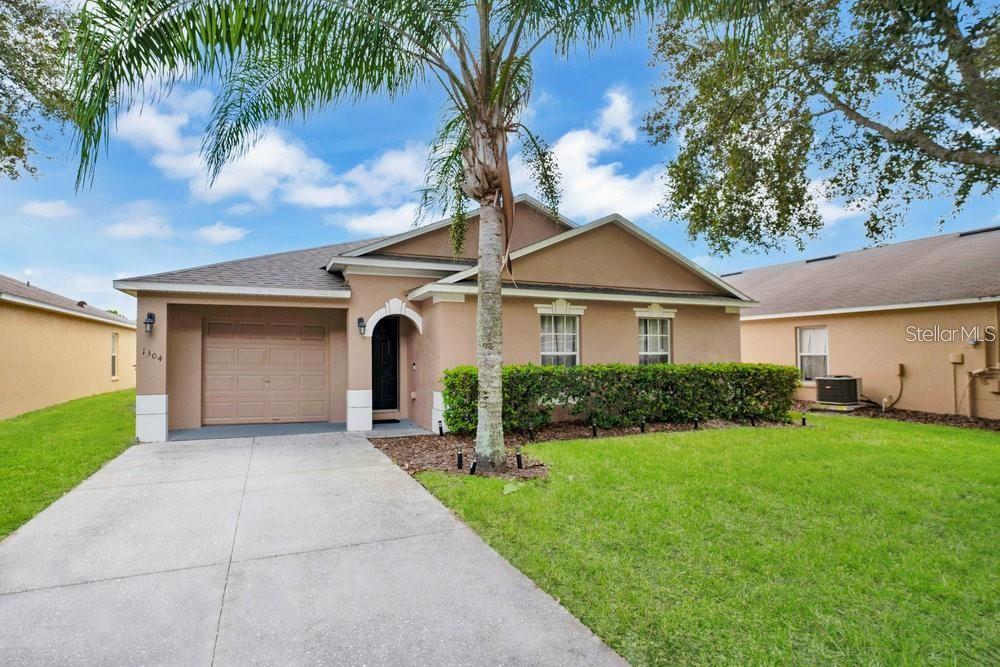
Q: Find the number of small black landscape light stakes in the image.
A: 10